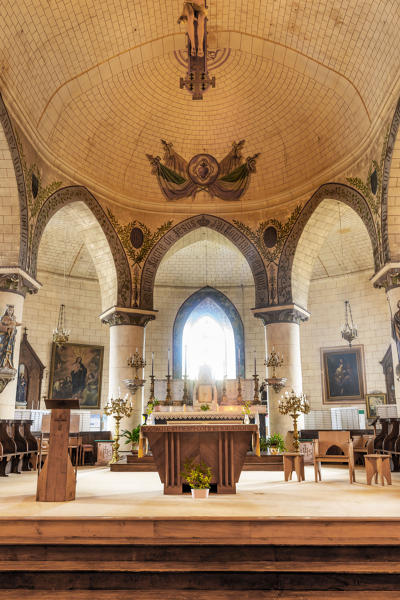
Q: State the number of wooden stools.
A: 2